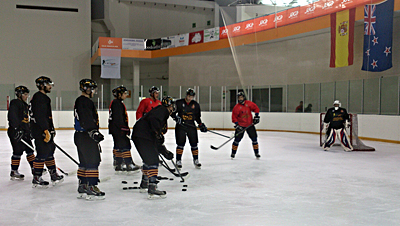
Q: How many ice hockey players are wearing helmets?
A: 9